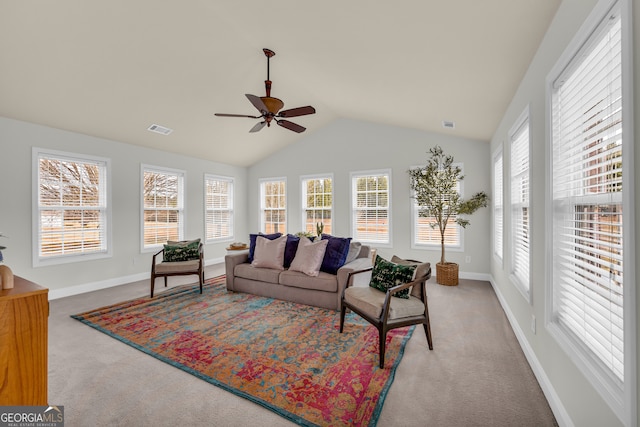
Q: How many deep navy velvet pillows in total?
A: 3